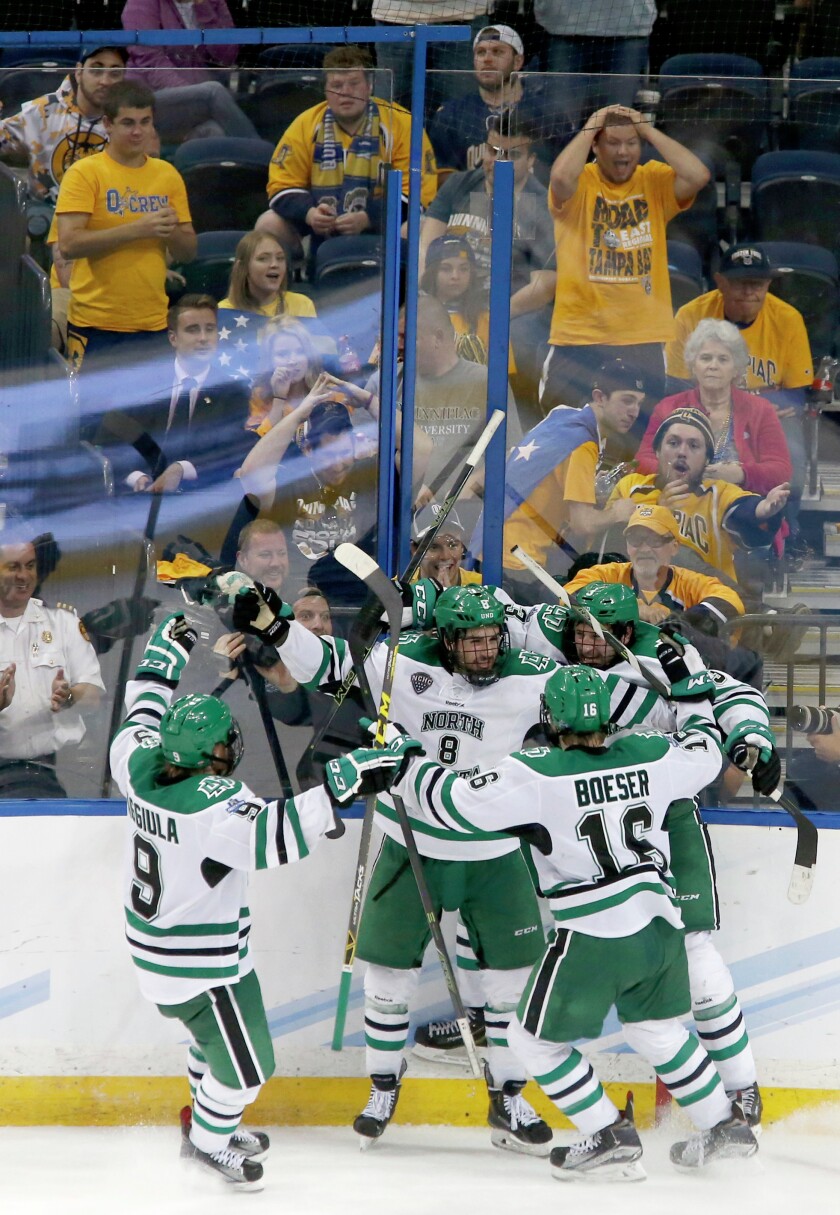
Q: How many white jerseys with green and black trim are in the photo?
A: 4